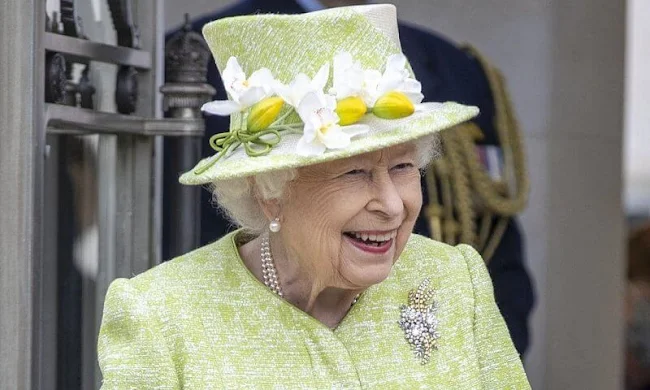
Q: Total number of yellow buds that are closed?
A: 3